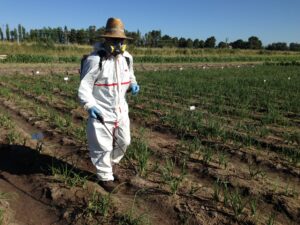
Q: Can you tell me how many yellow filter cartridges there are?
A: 2